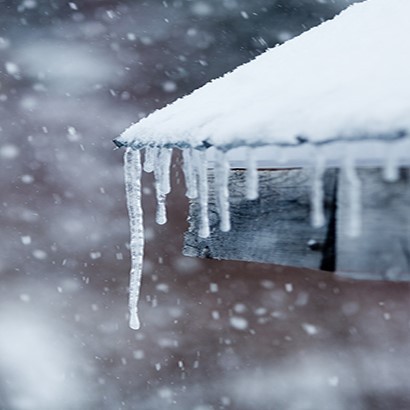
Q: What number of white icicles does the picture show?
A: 10